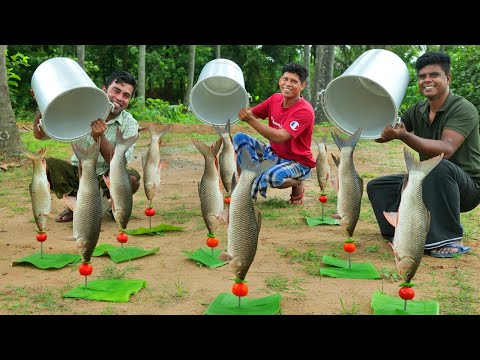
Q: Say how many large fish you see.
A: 10